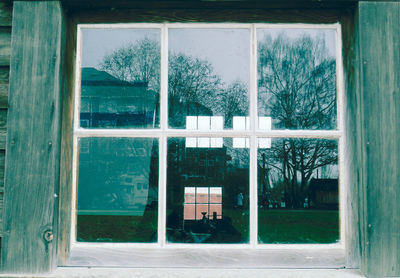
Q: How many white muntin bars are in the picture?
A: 3